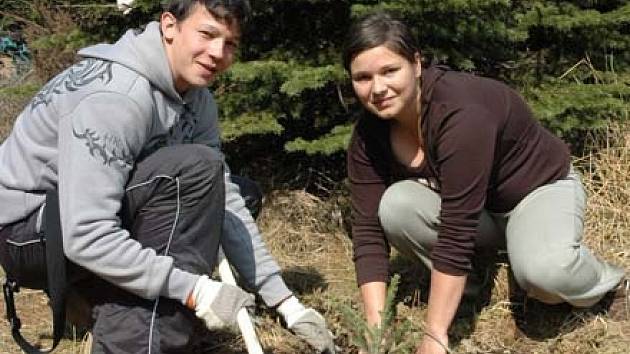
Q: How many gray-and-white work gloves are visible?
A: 2